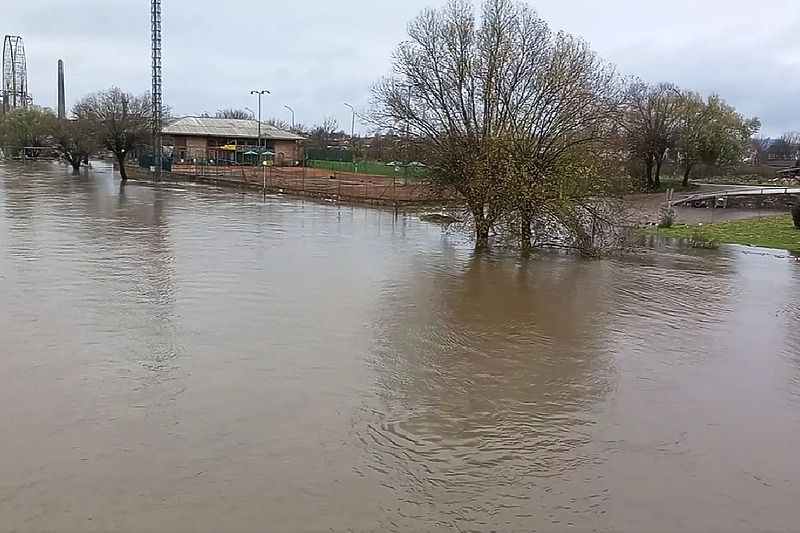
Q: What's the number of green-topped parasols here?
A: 4